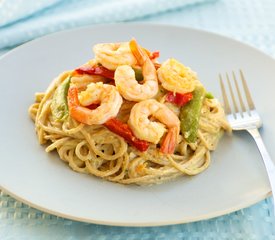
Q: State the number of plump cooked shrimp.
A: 5